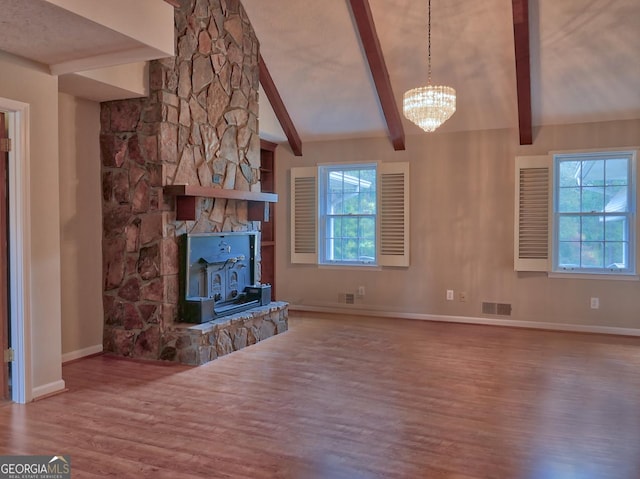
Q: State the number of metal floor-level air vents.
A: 2